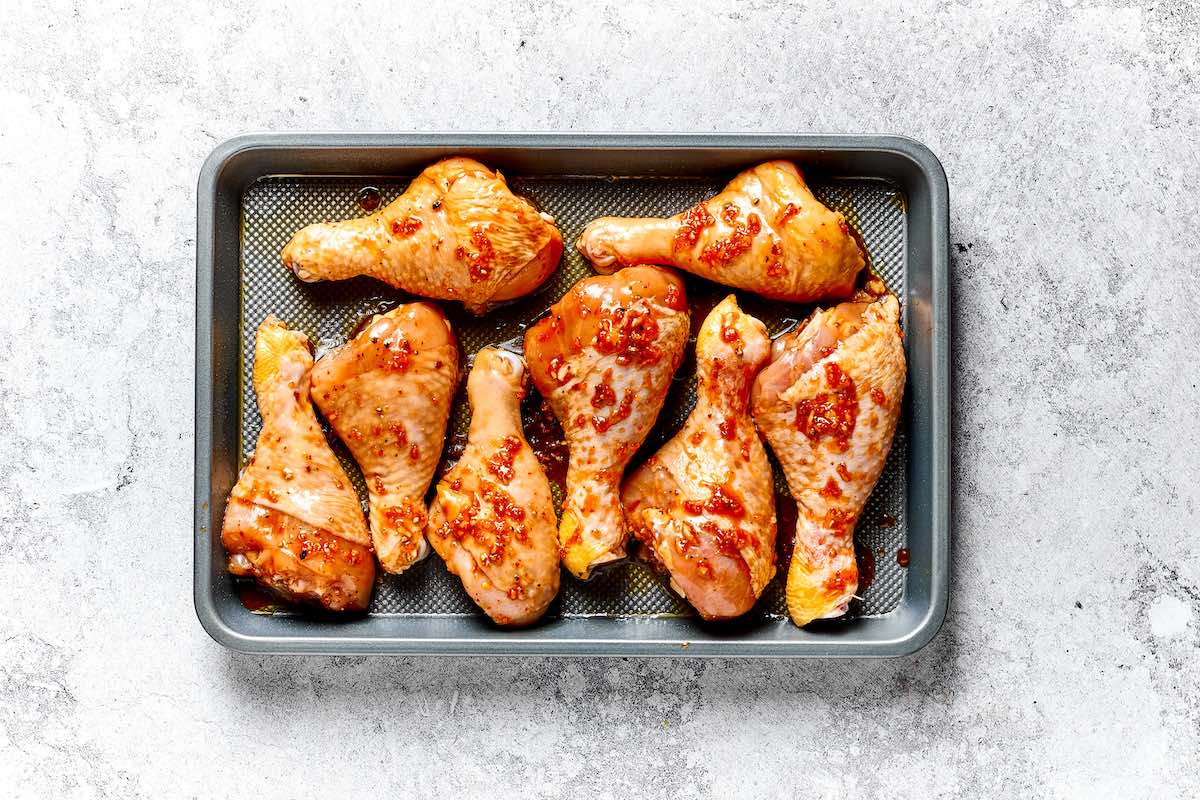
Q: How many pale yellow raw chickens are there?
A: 8